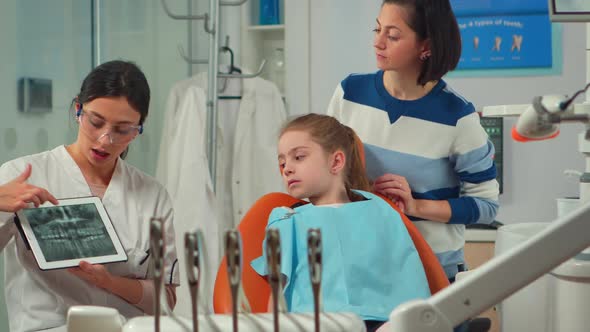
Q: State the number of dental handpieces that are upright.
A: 5